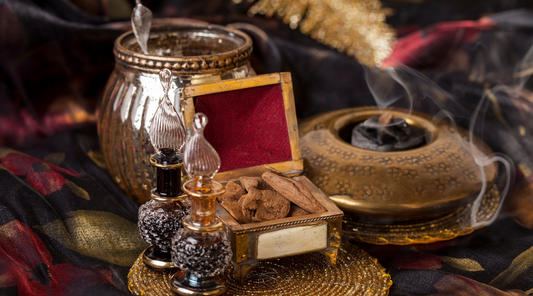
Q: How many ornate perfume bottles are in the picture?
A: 2